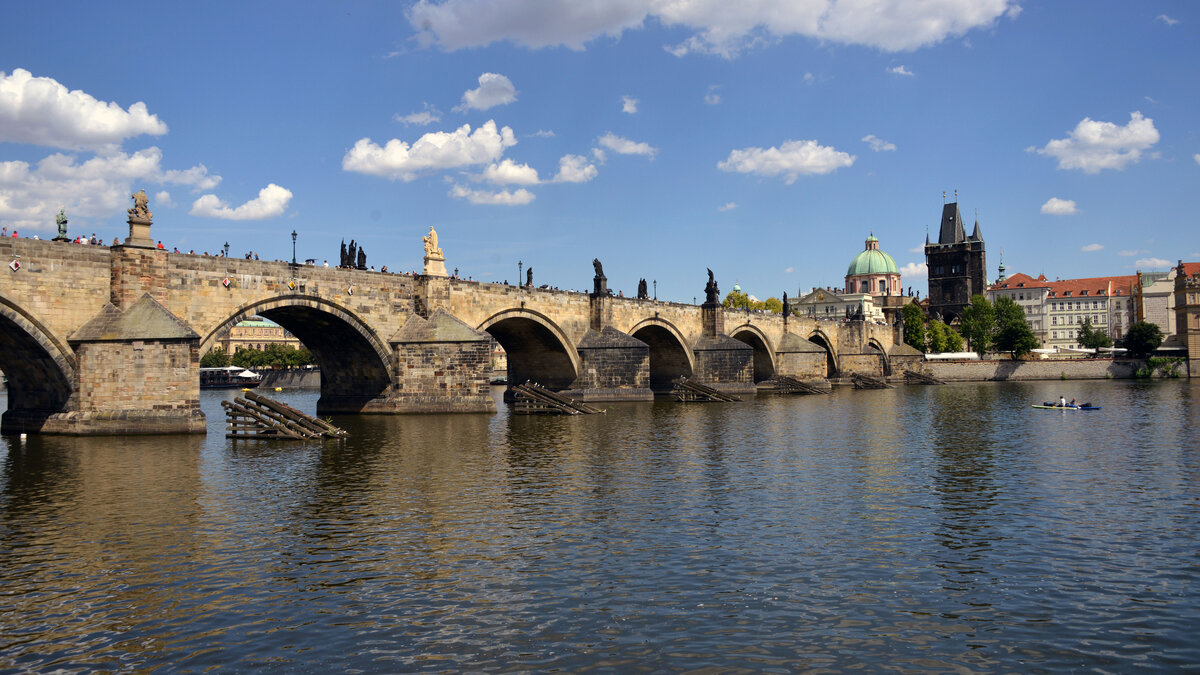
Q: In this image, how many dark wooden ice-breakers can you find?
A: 6